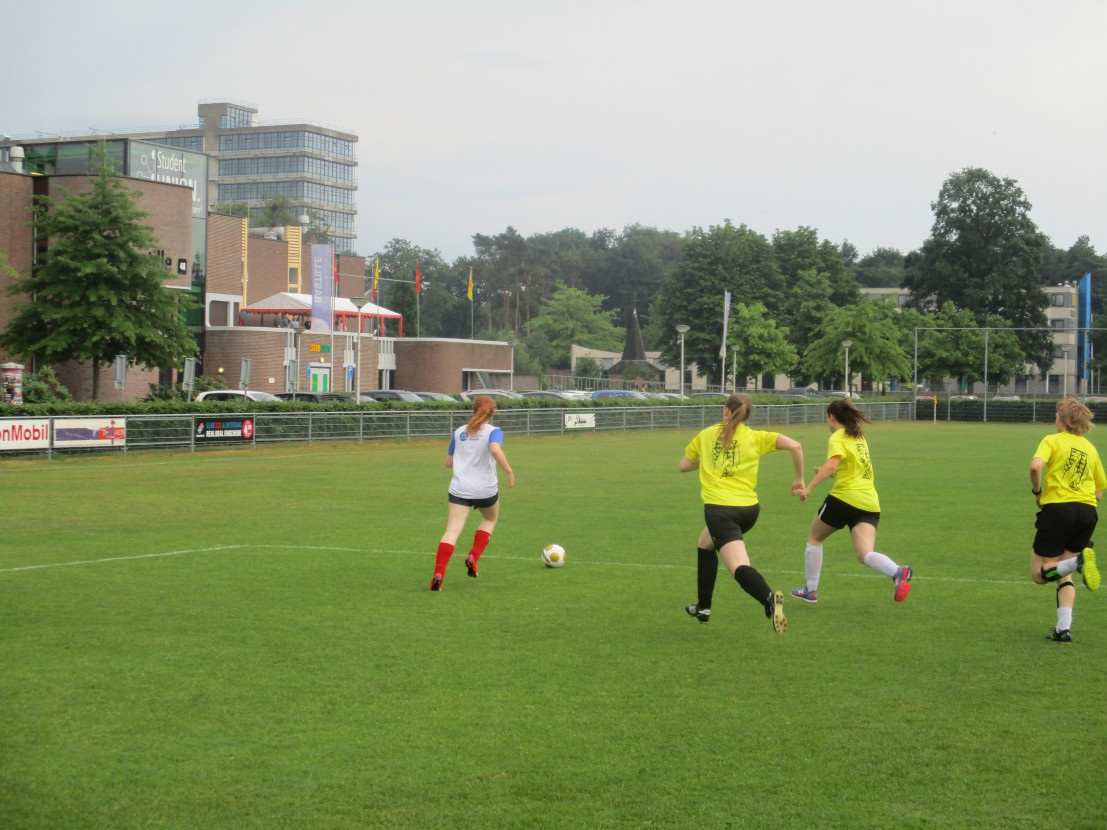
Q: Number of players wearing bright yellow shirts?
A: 3